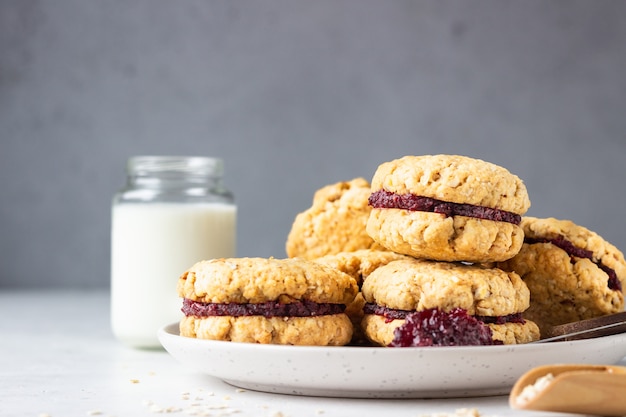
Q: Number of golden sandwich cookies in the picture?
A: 6